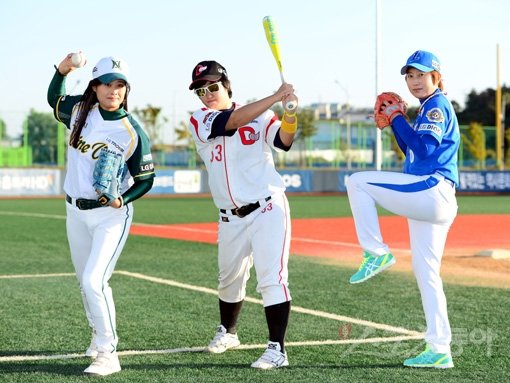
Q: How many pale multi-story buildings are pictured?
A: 1